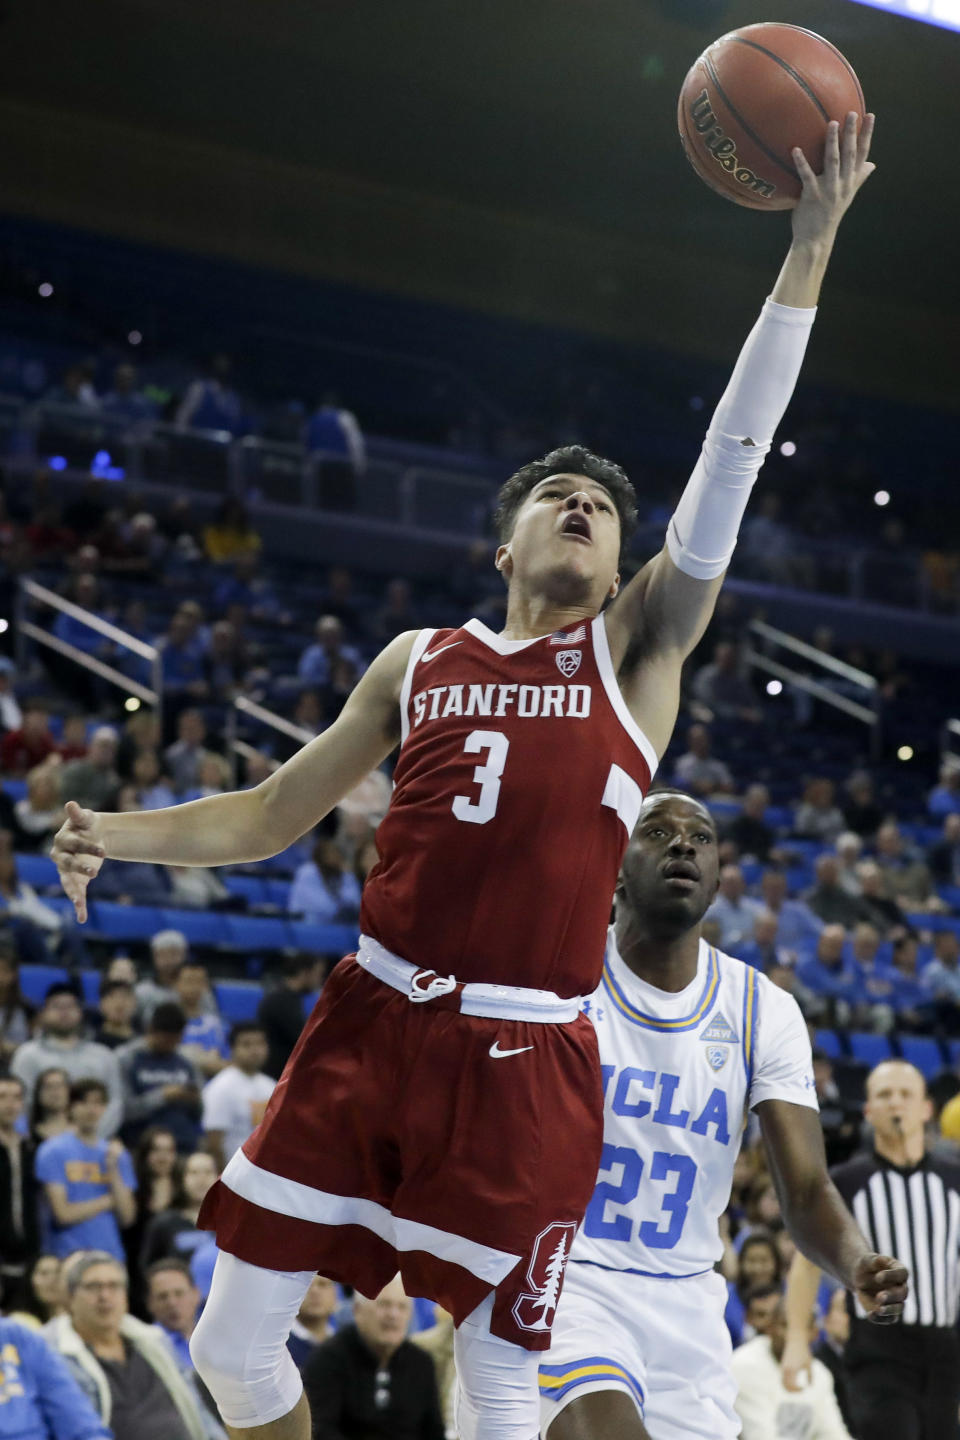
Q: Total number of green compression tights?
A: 0